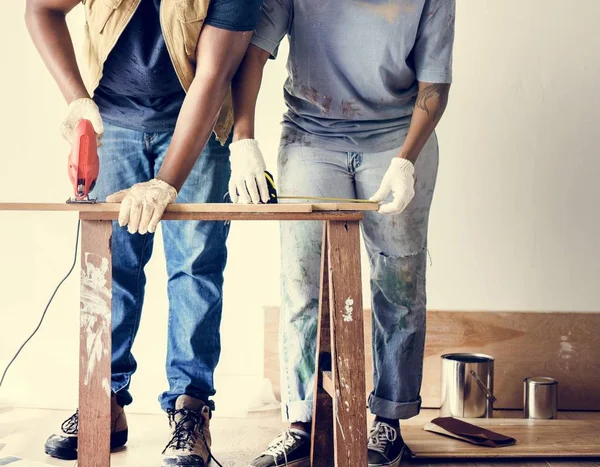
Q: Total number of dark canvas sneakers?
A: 2